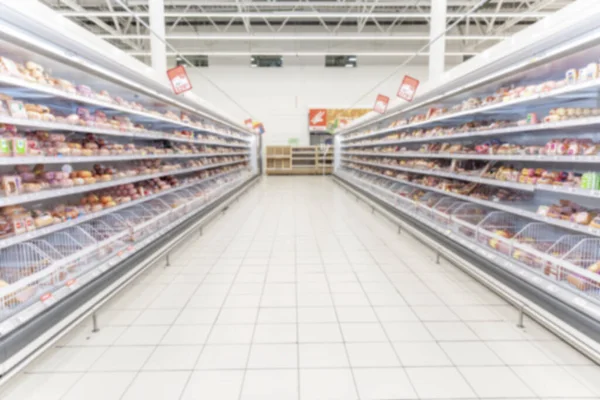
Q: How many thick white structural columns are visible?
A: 2